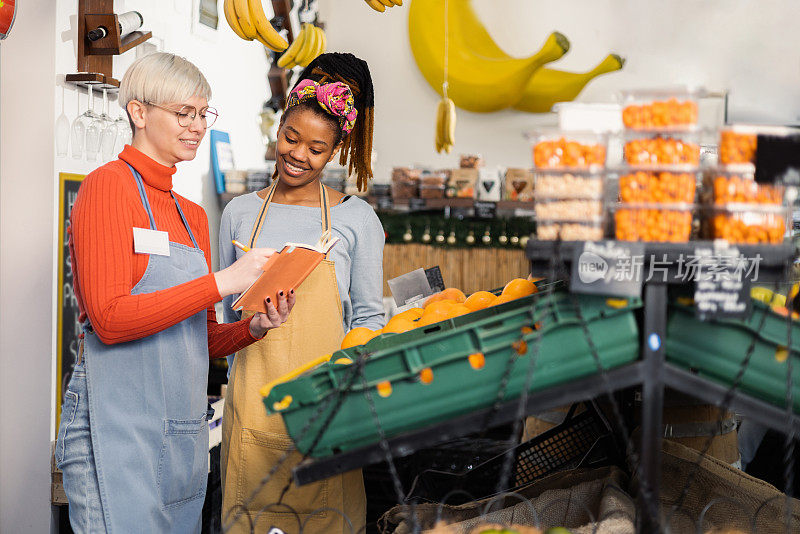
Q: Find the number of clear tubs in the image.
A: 11